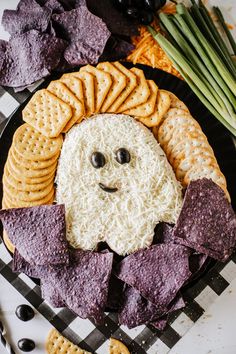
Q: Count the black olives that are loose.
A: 2